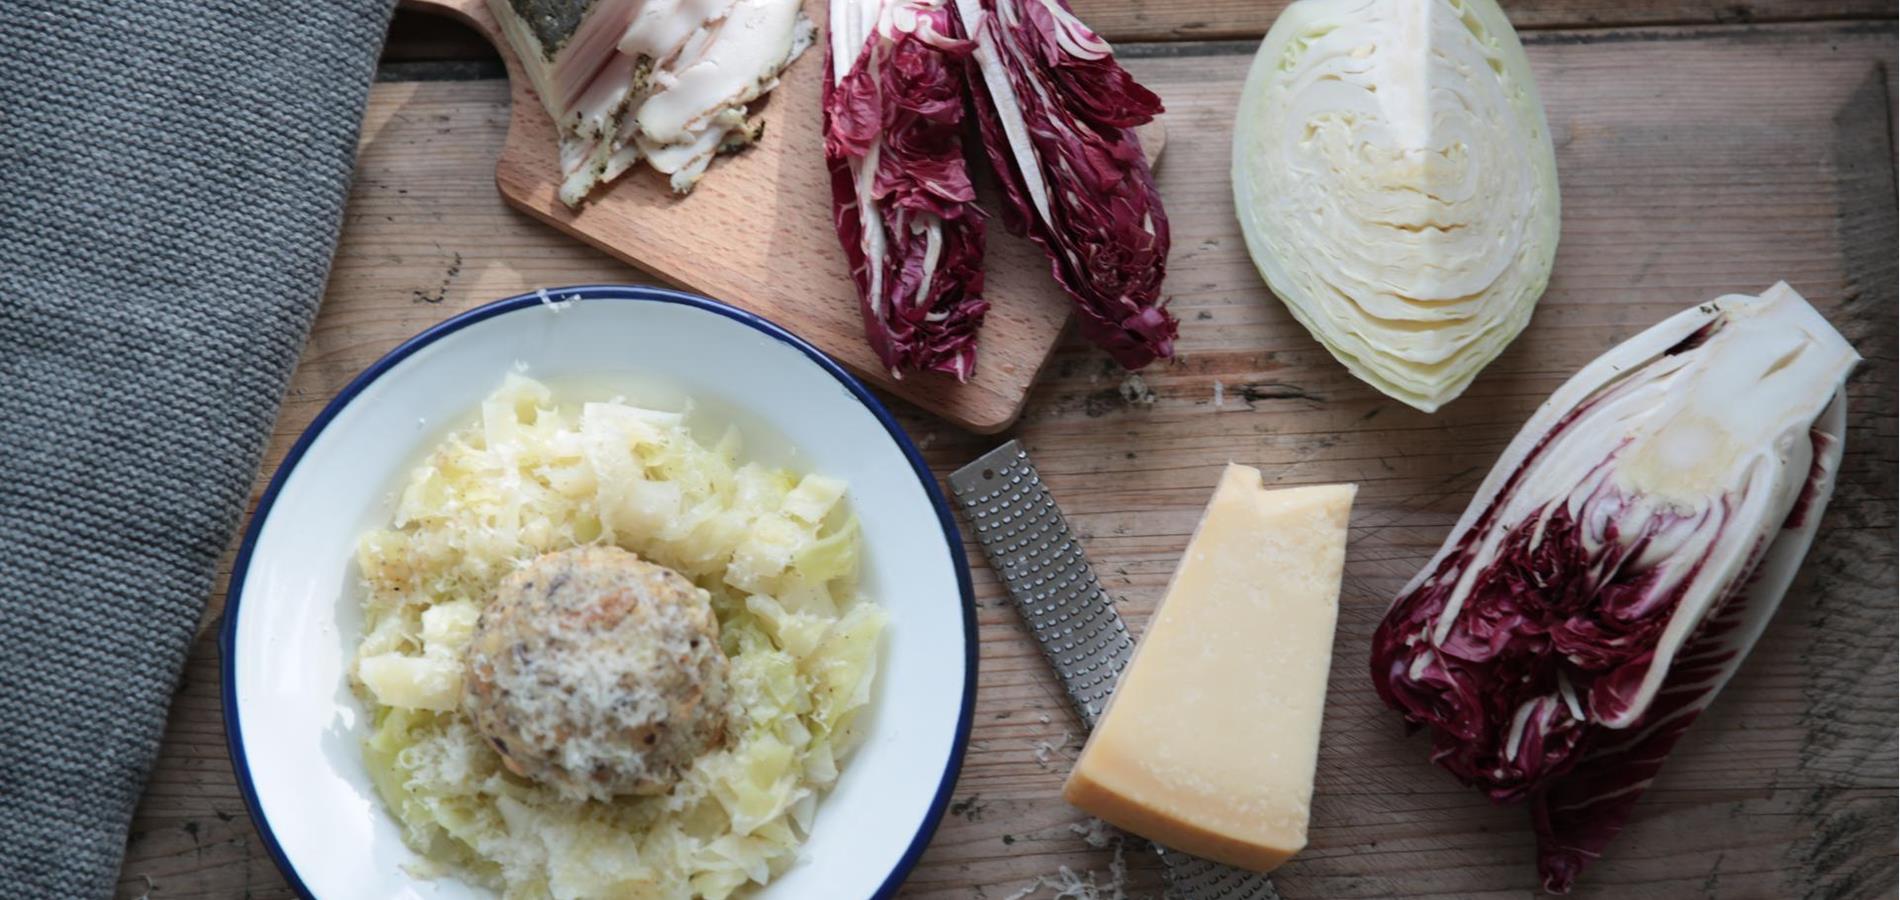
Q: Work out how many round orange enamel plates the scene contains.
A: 0